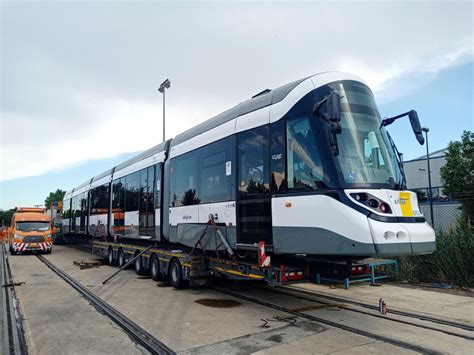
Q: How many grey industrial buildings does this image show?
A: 1